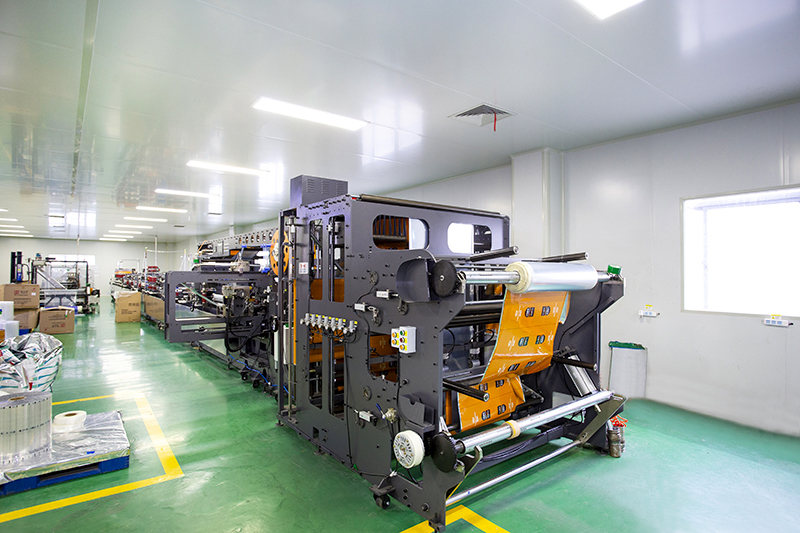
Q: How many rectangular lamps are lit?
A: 15